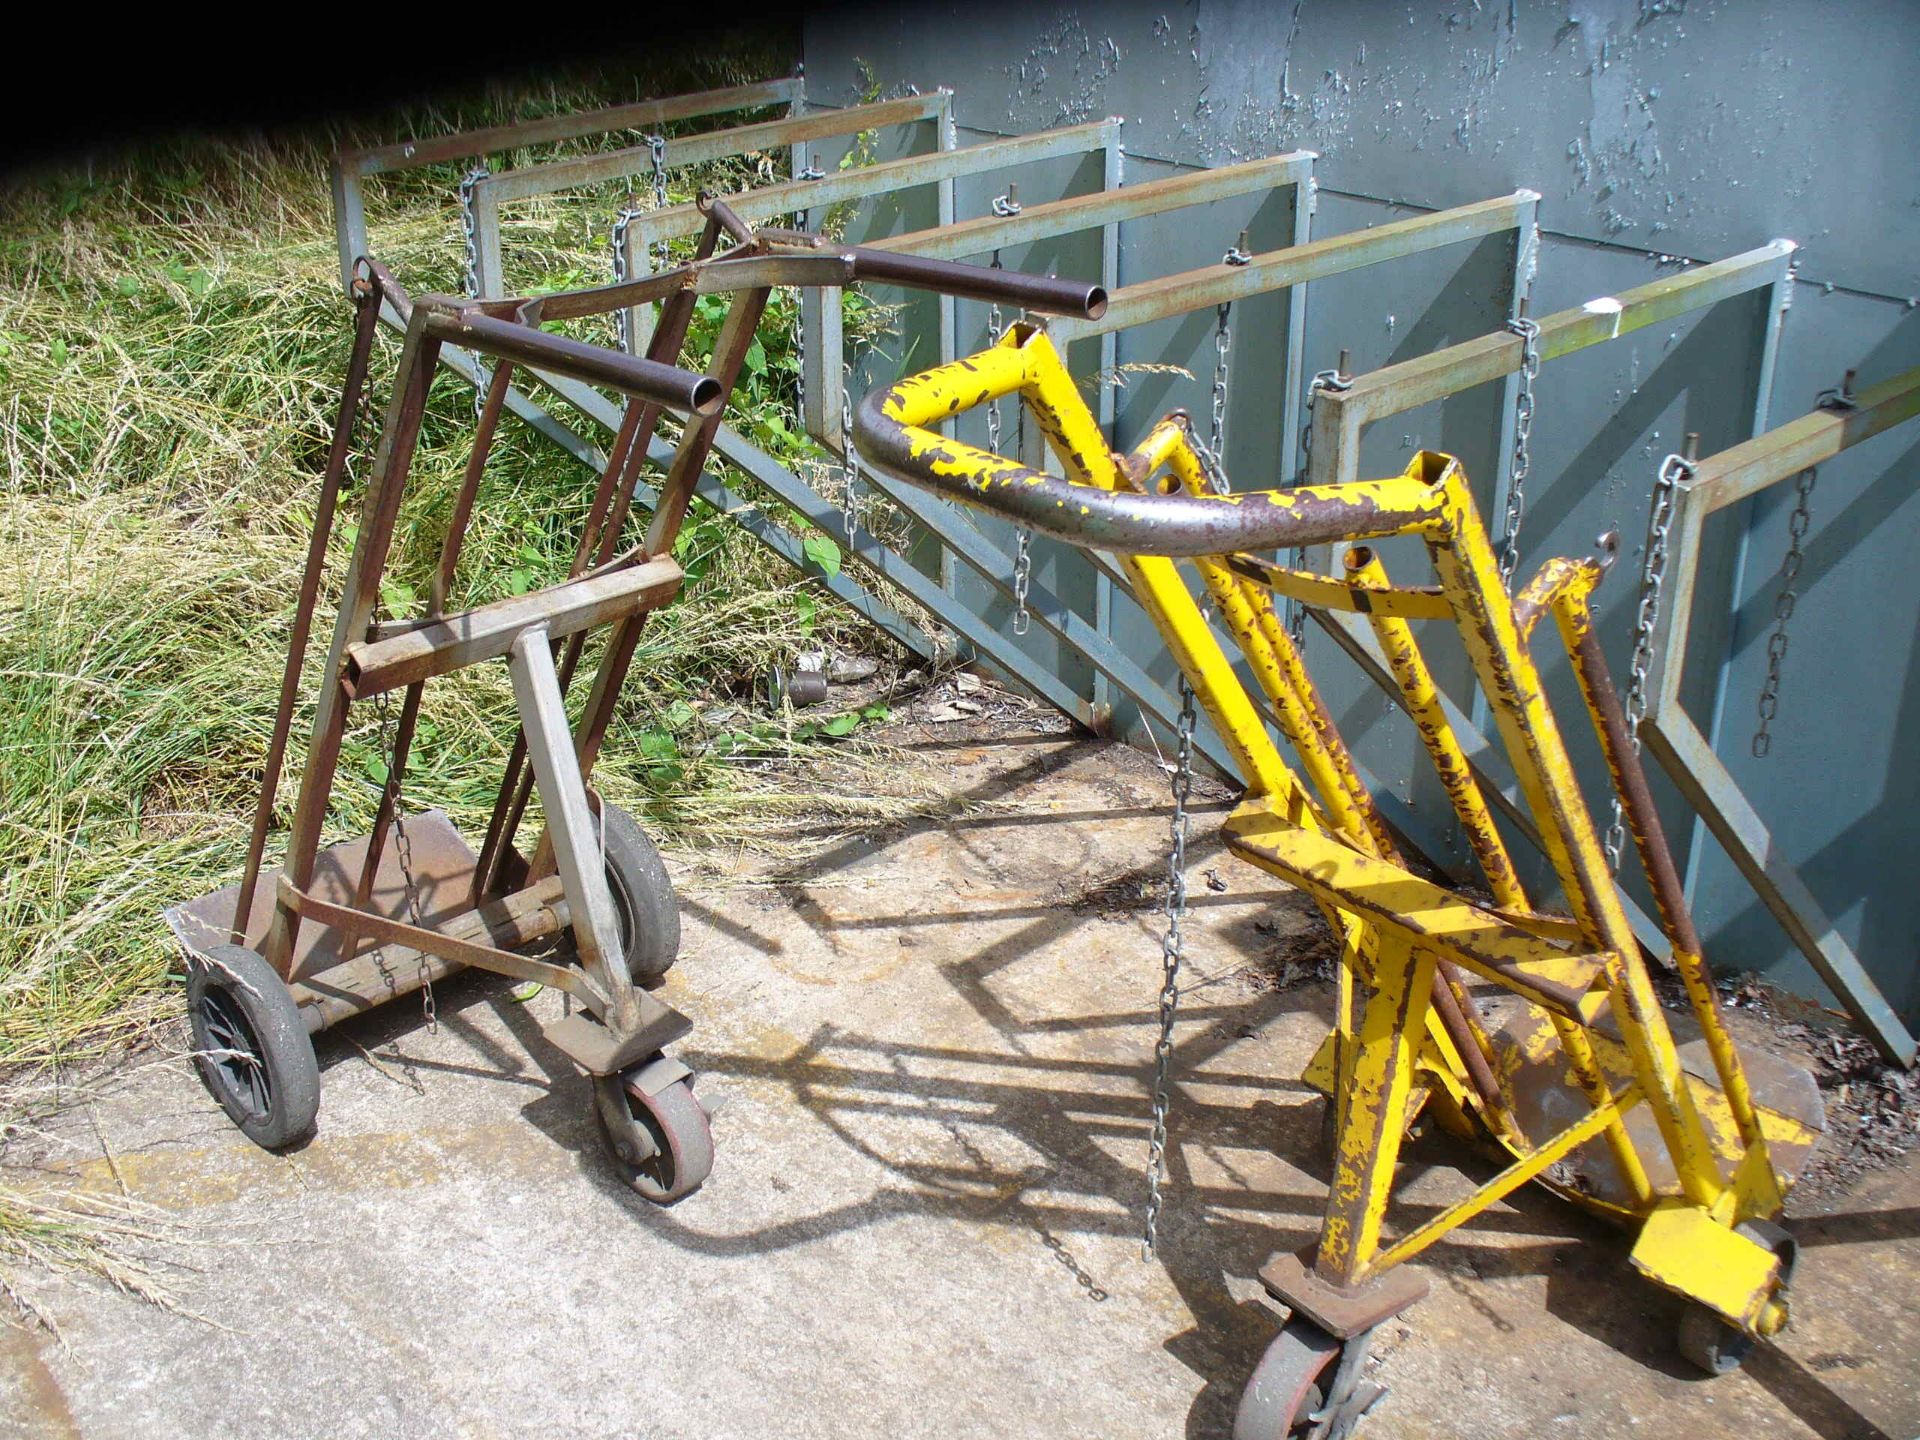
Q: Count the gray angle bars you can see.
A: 7